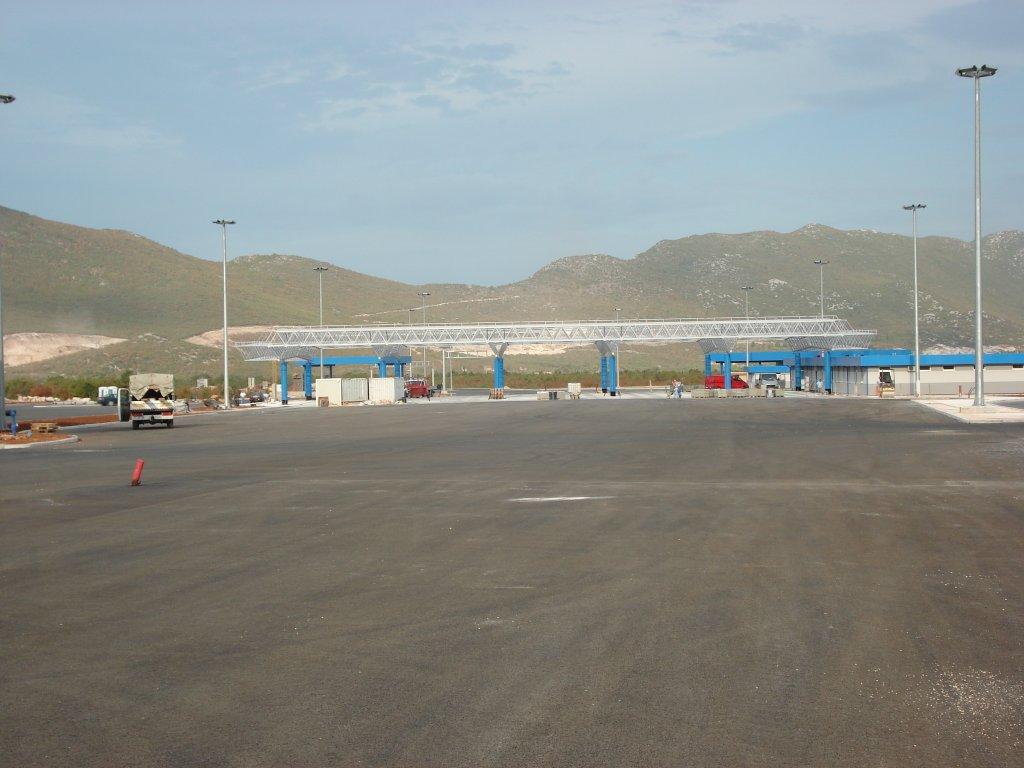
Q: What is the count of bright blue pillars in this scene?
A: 11